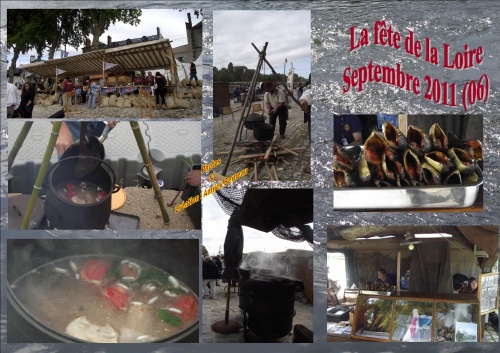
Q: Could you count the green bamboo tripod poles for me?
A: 3